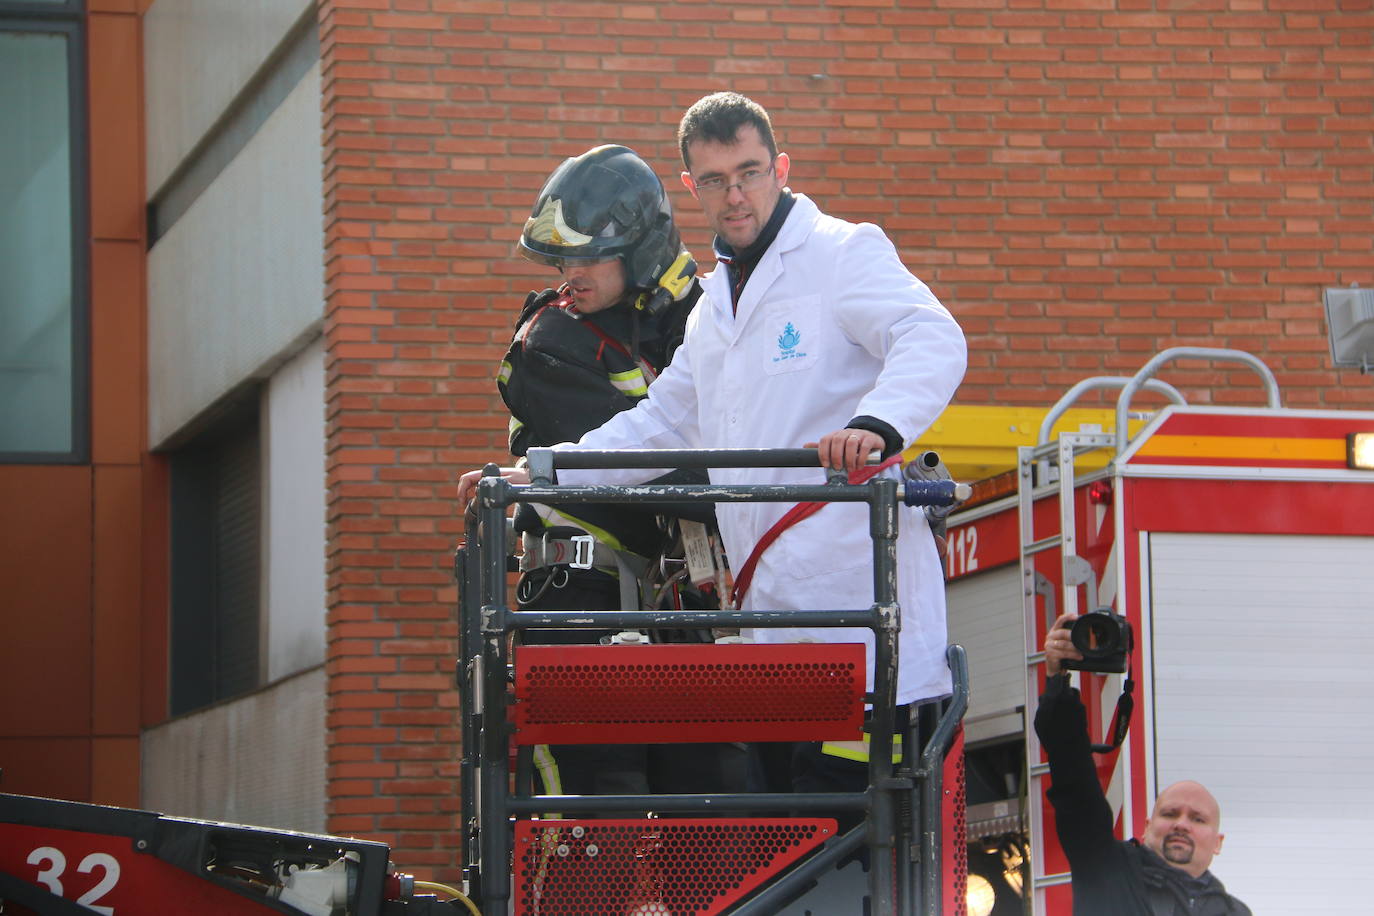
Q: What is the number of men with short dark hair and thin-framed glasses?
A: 1